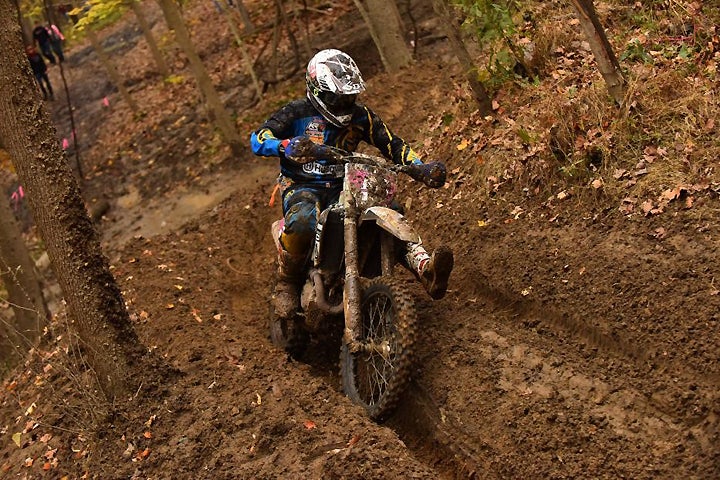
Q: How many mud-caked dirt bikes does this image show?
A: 1